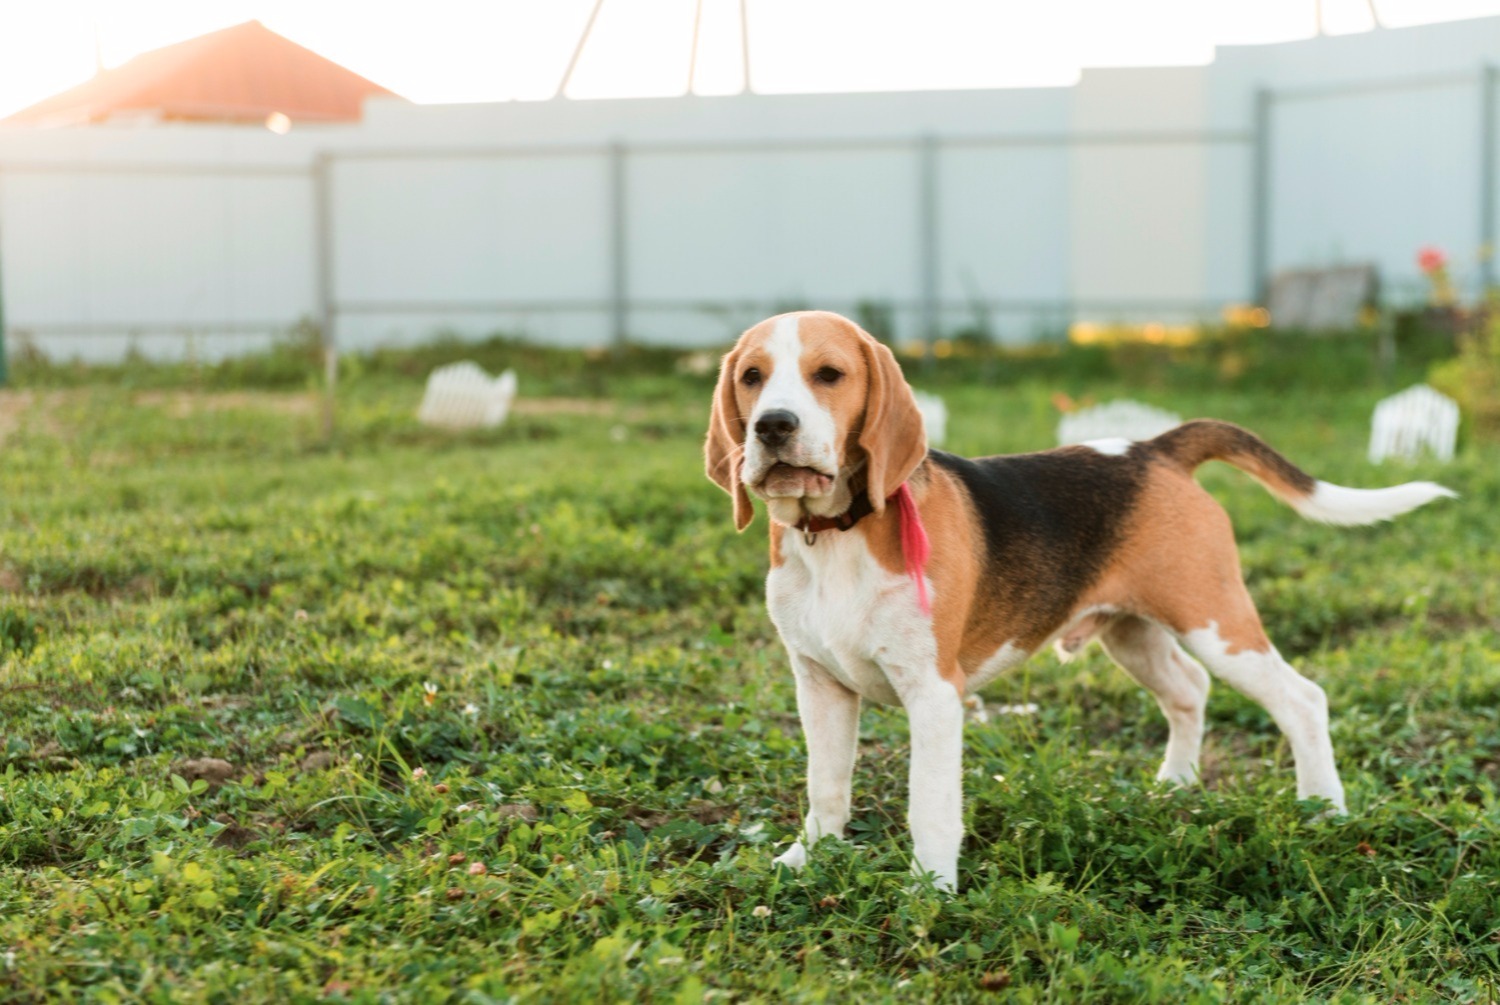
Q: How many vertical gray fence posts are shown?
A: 5